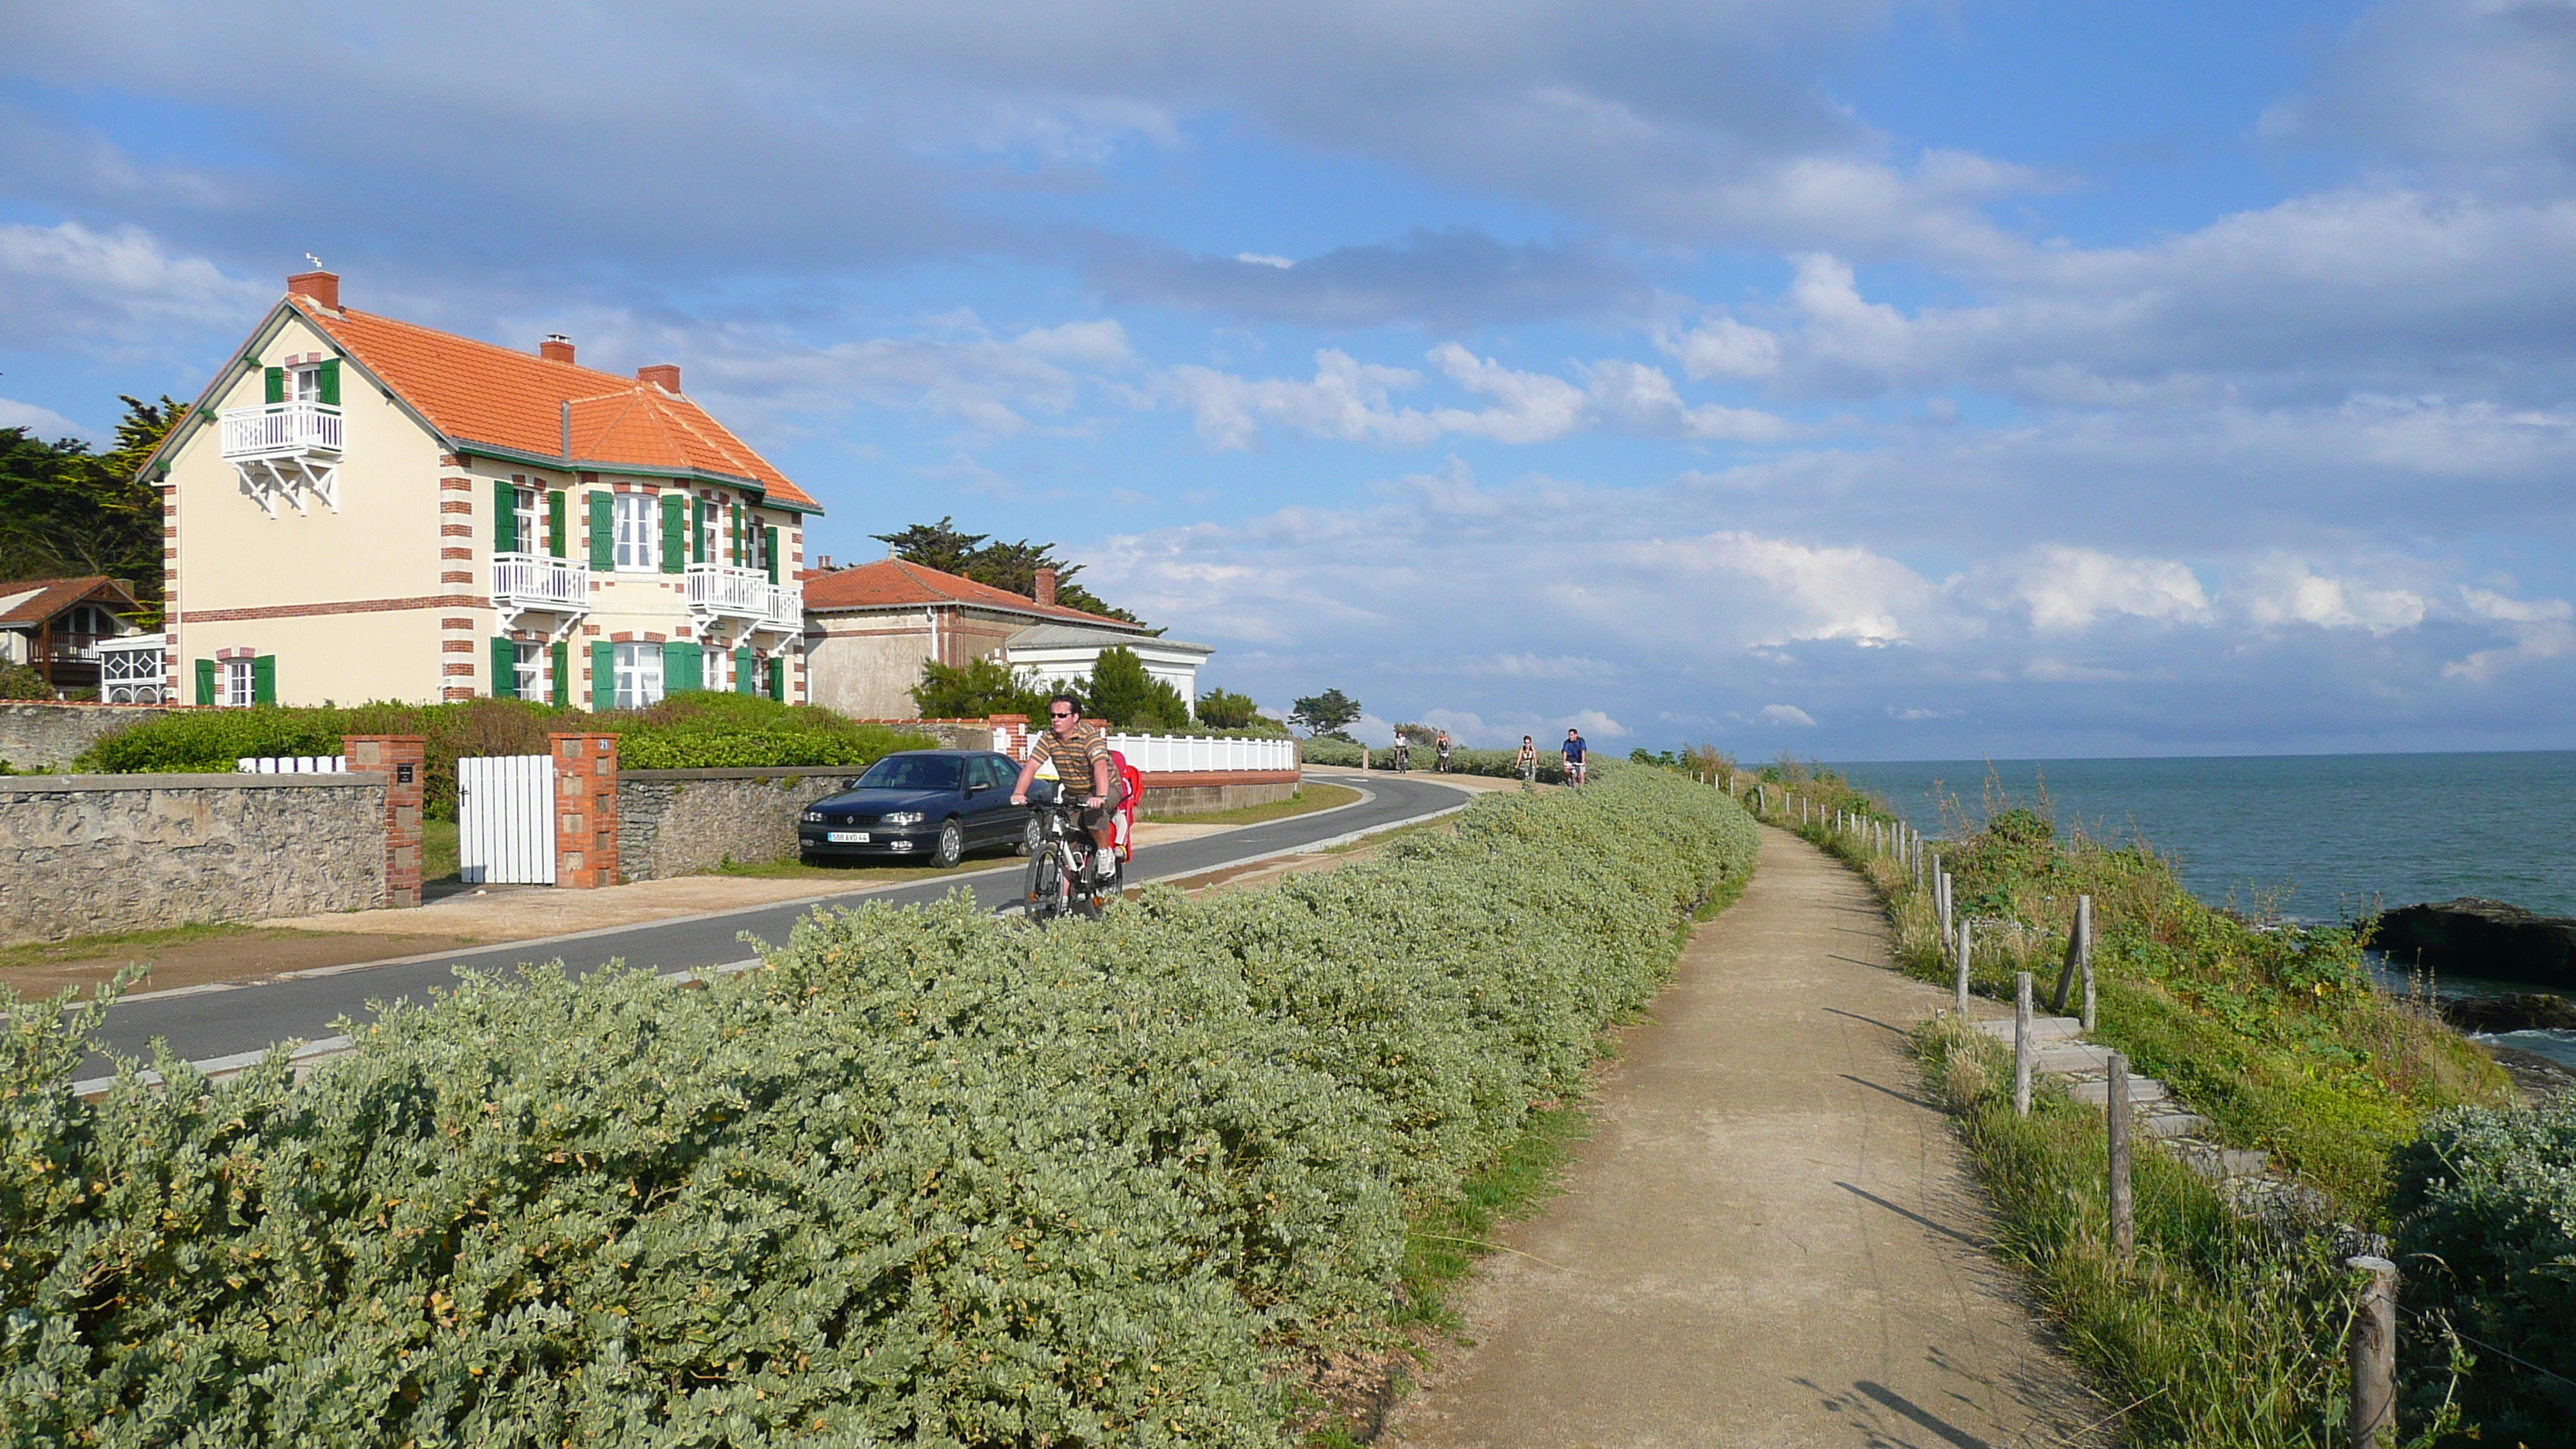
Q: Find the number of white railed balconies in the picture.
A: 4